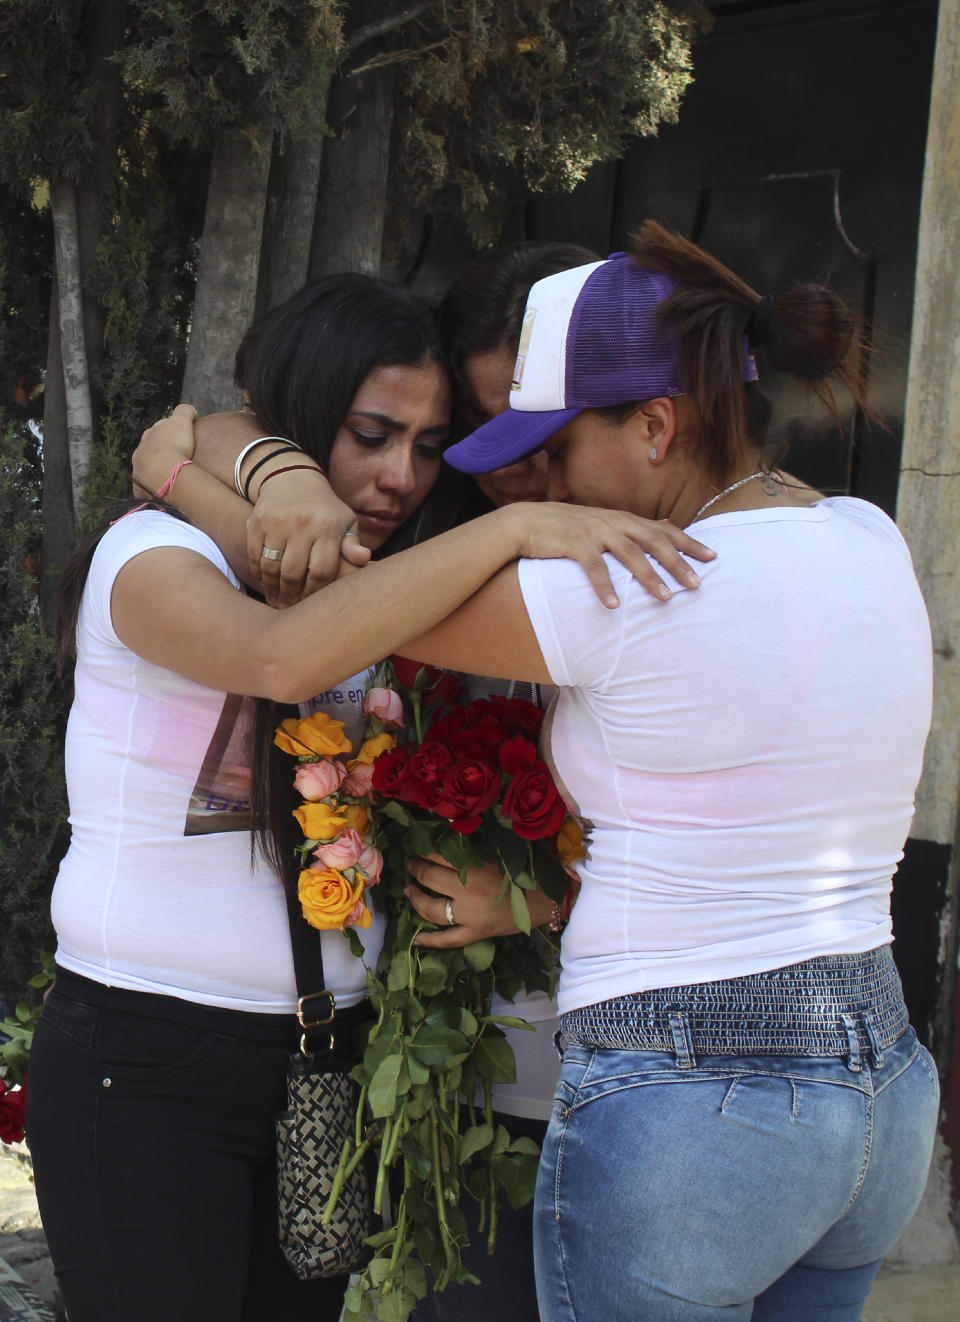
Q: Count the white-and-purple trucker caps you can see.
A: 1